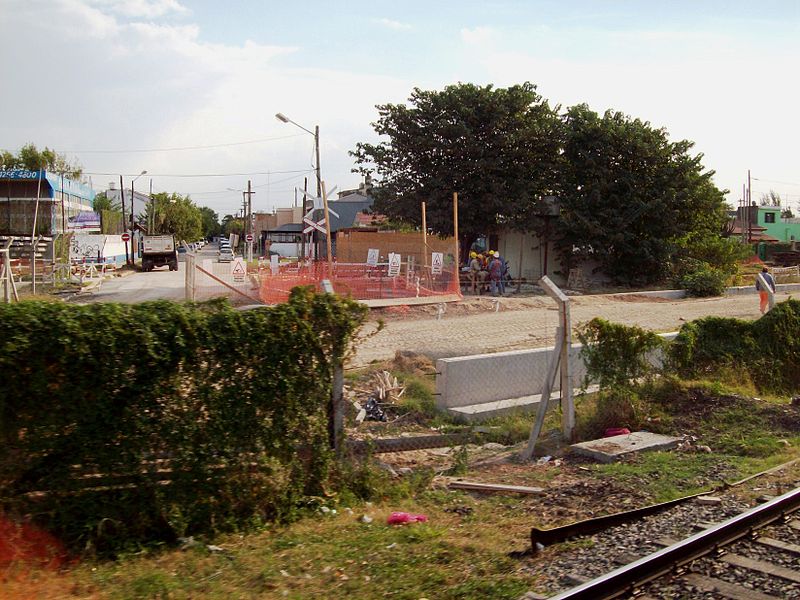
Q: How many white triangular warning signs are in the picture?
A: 4